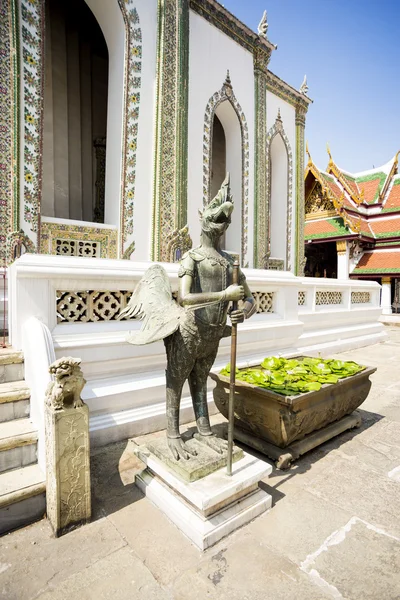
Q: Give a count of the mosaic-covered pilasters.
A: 4